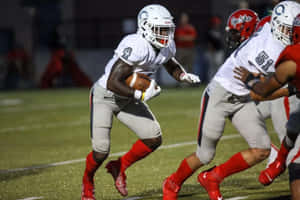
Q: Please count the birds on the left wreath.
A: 0